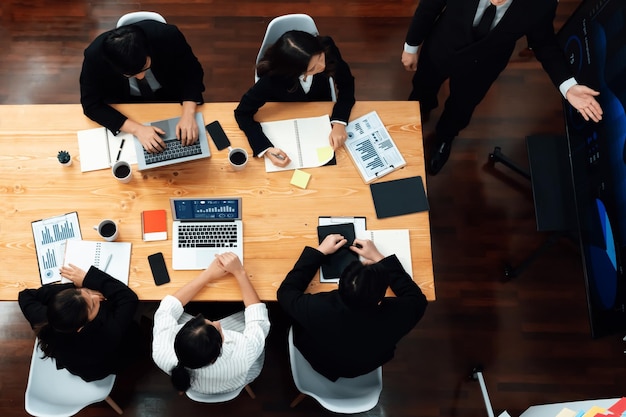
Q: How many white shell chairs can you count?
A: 5